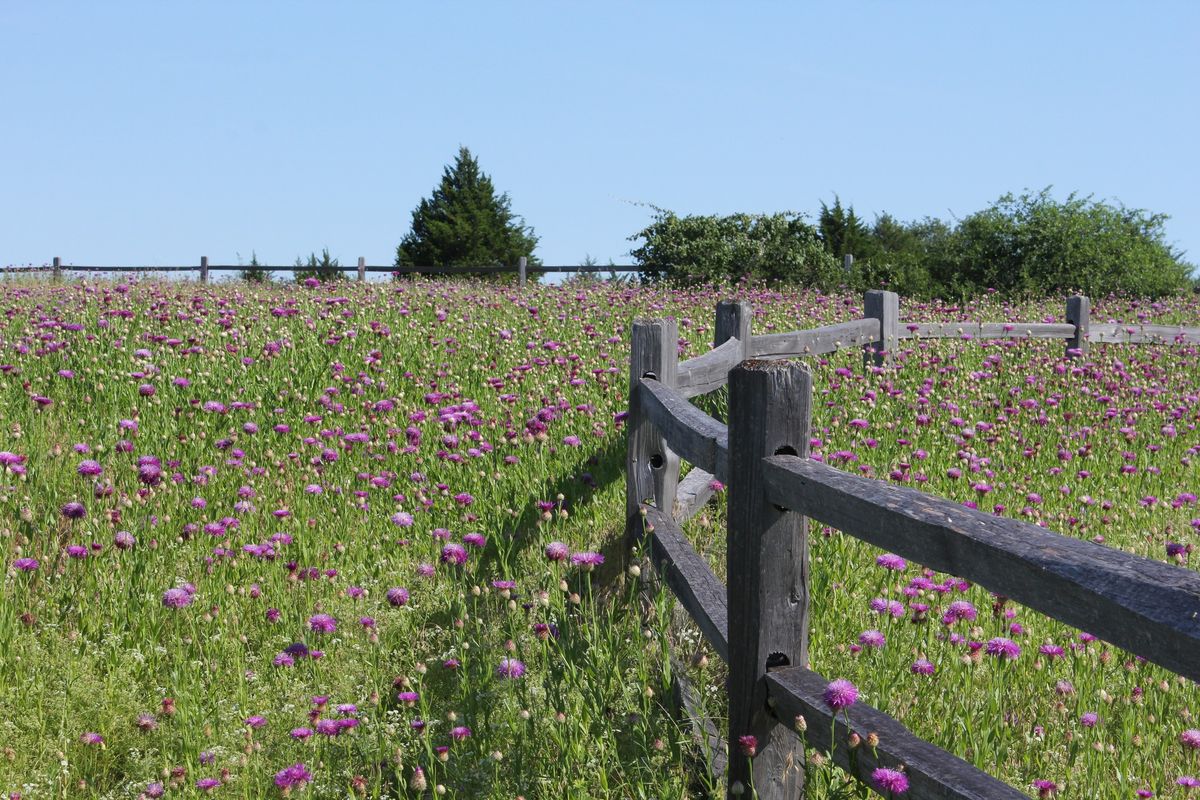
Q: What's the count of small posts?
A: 5